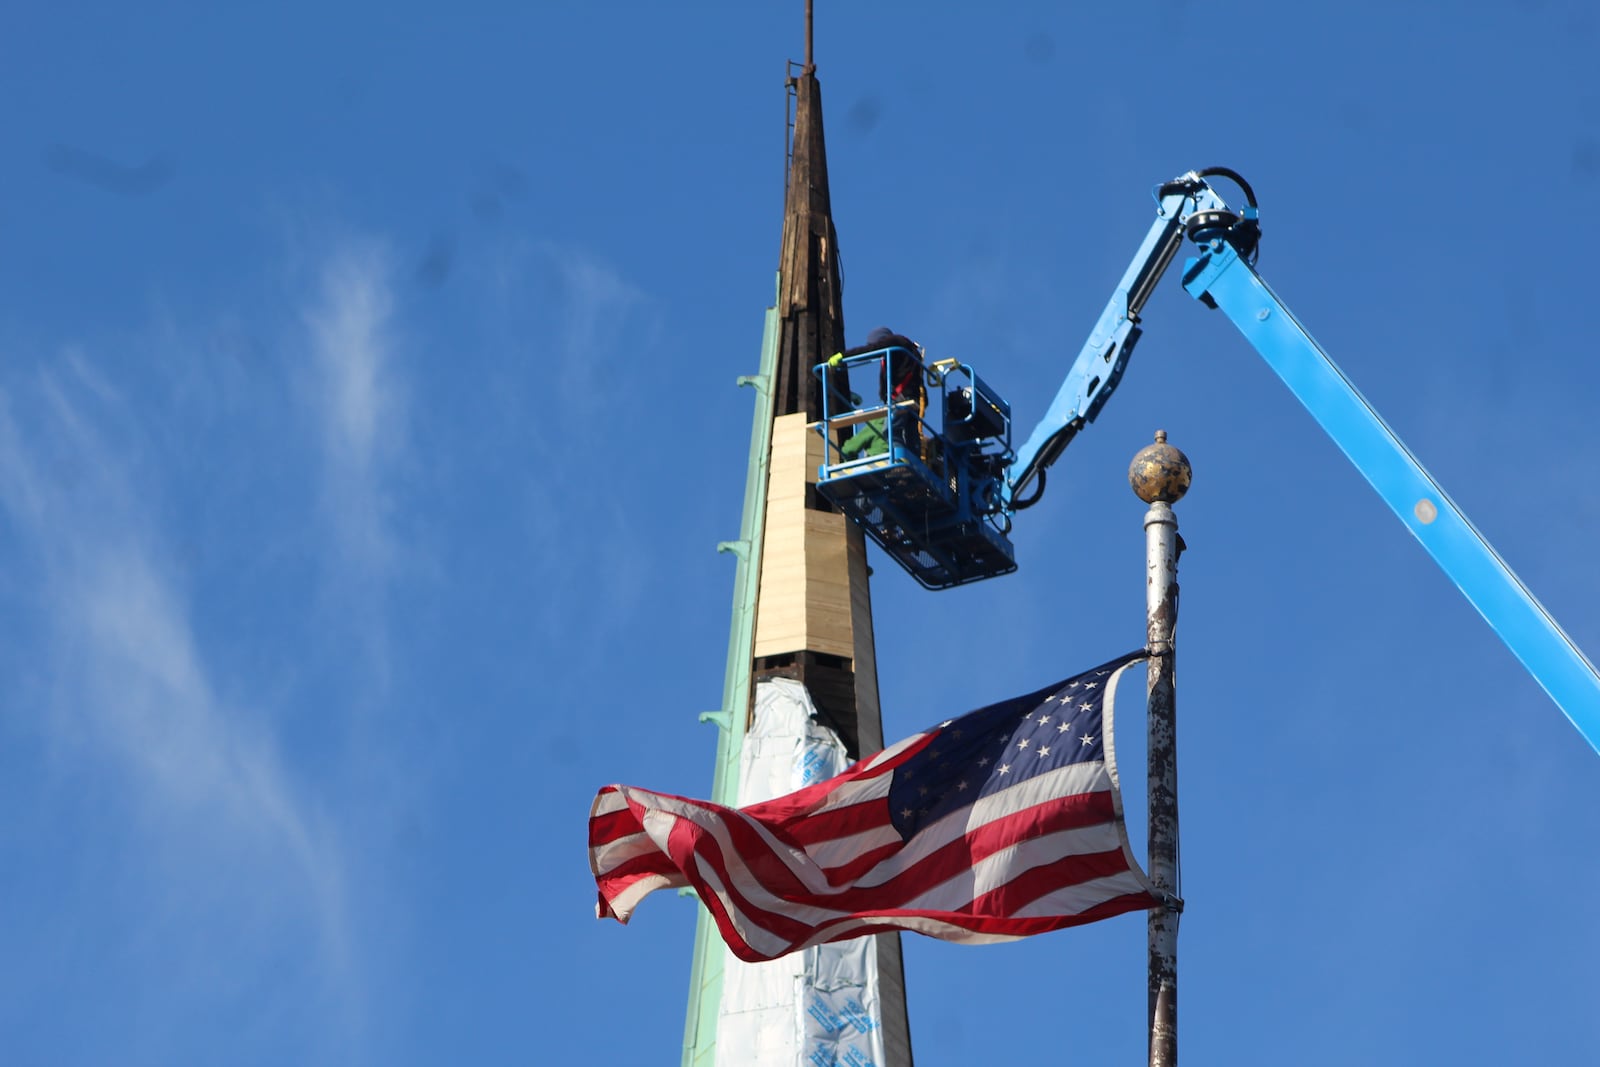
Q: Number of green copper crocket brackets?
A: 4